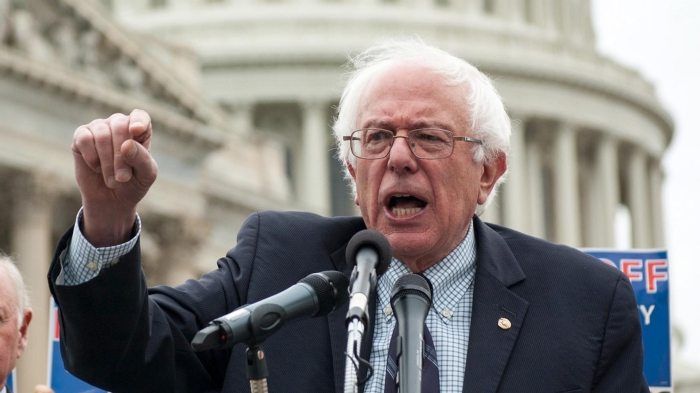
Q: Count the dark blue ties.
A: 1